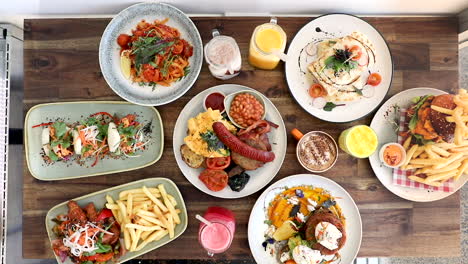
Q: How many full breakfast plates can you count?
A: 1